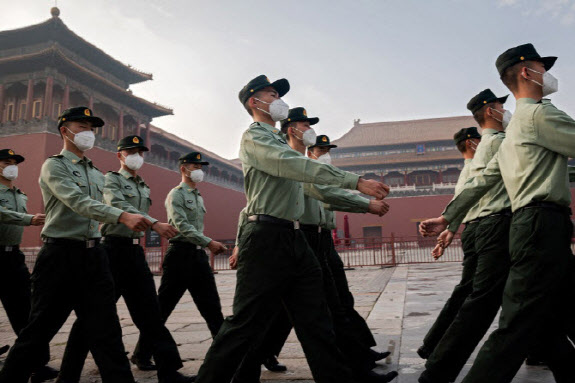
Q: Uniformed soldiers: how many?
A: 10